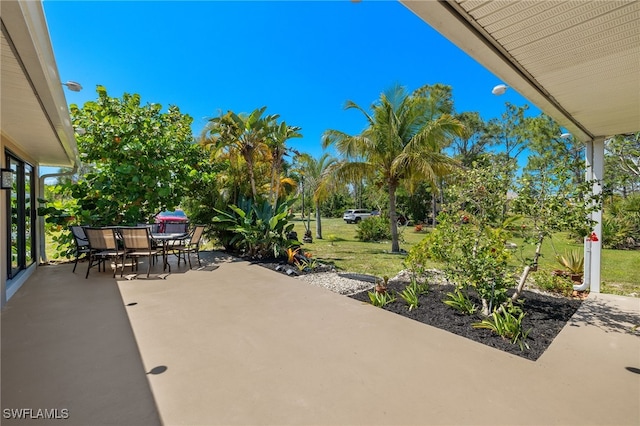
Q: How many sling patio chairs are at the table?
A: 6